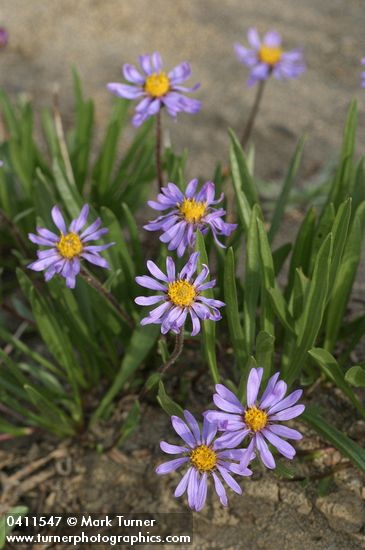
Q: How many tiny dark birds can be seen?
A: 0